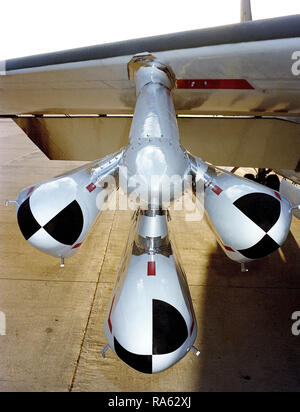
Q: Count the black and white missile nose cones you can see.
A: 3